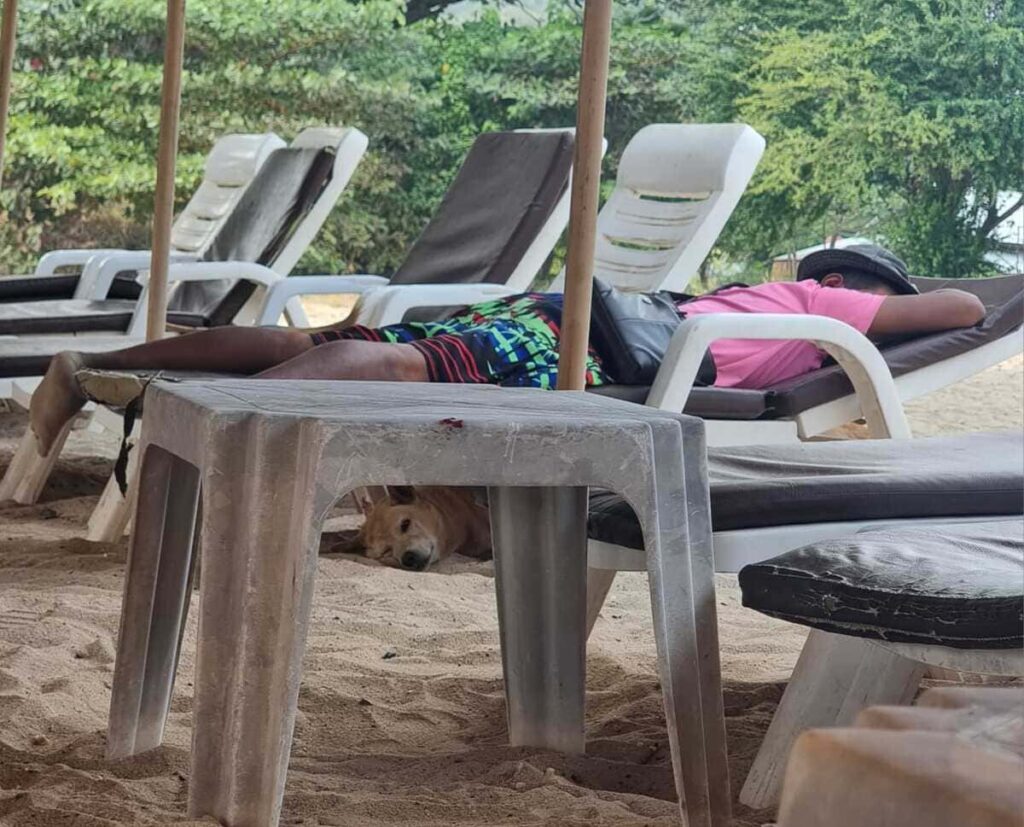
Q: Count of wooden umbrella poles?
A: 3